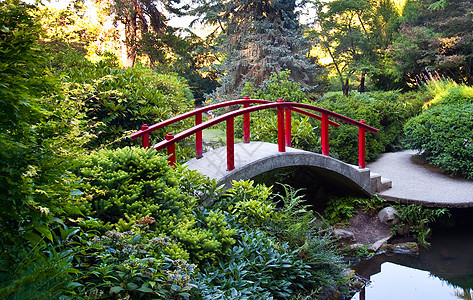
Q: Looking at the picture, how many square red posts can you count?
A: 9